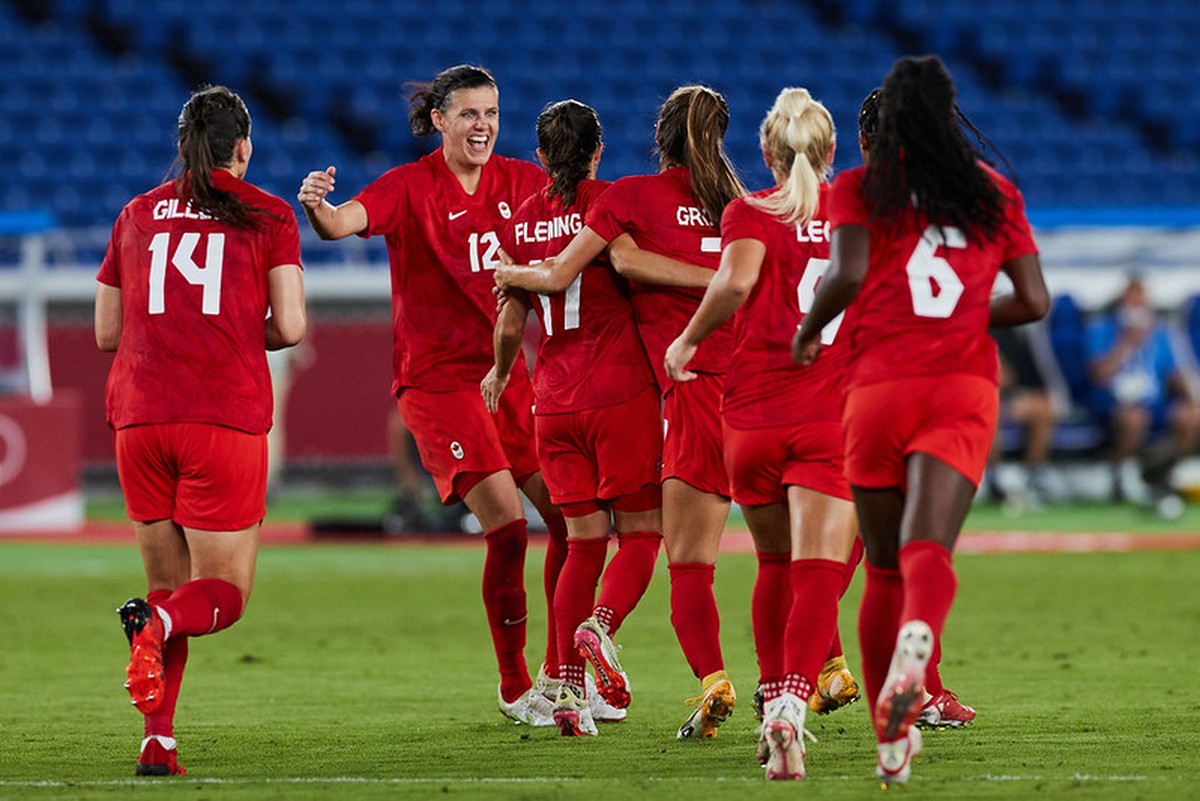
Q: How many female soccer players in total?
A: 7